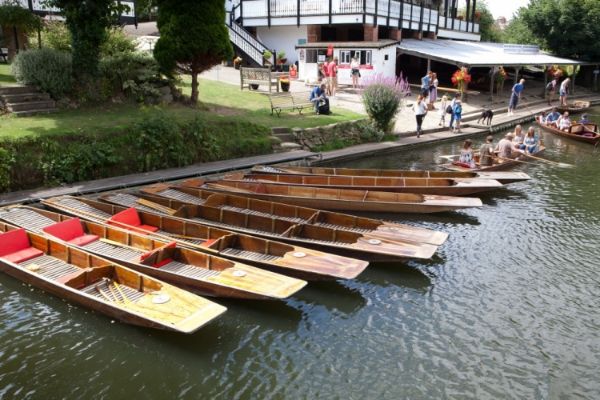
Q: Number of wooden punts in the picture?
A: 8